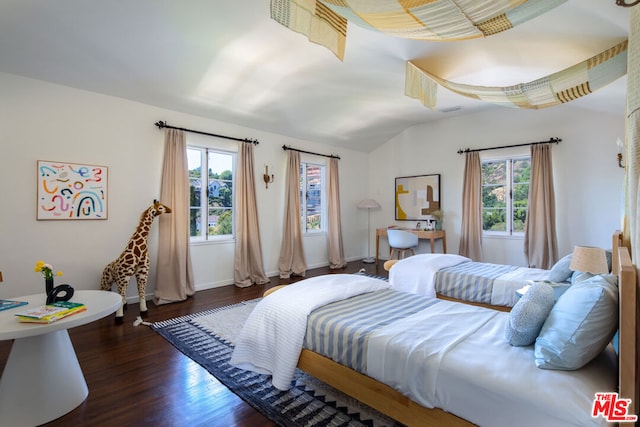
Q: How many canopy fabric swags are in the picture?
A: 2